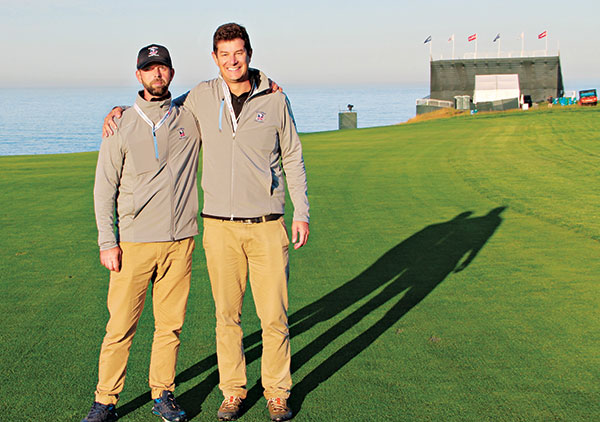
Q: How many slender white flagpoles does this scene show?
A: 6